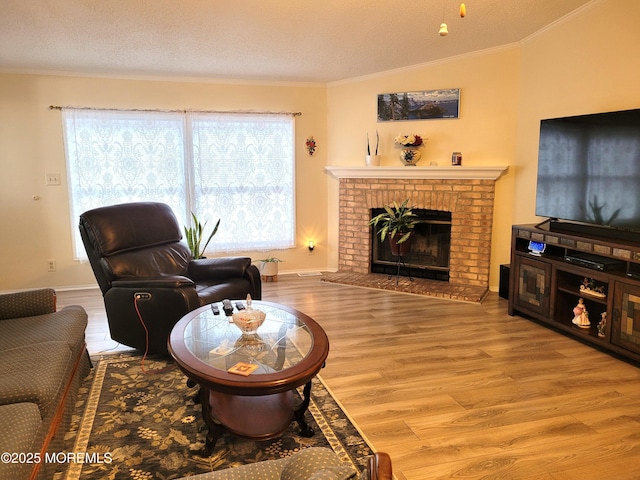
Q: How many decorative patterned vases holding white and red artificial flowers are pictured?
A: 1